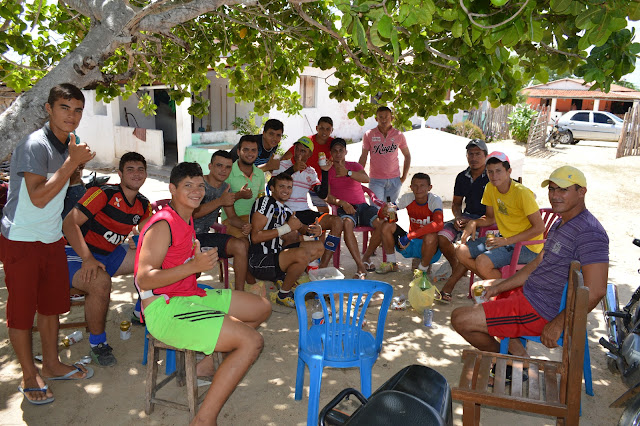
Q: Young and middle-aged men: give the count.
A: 15